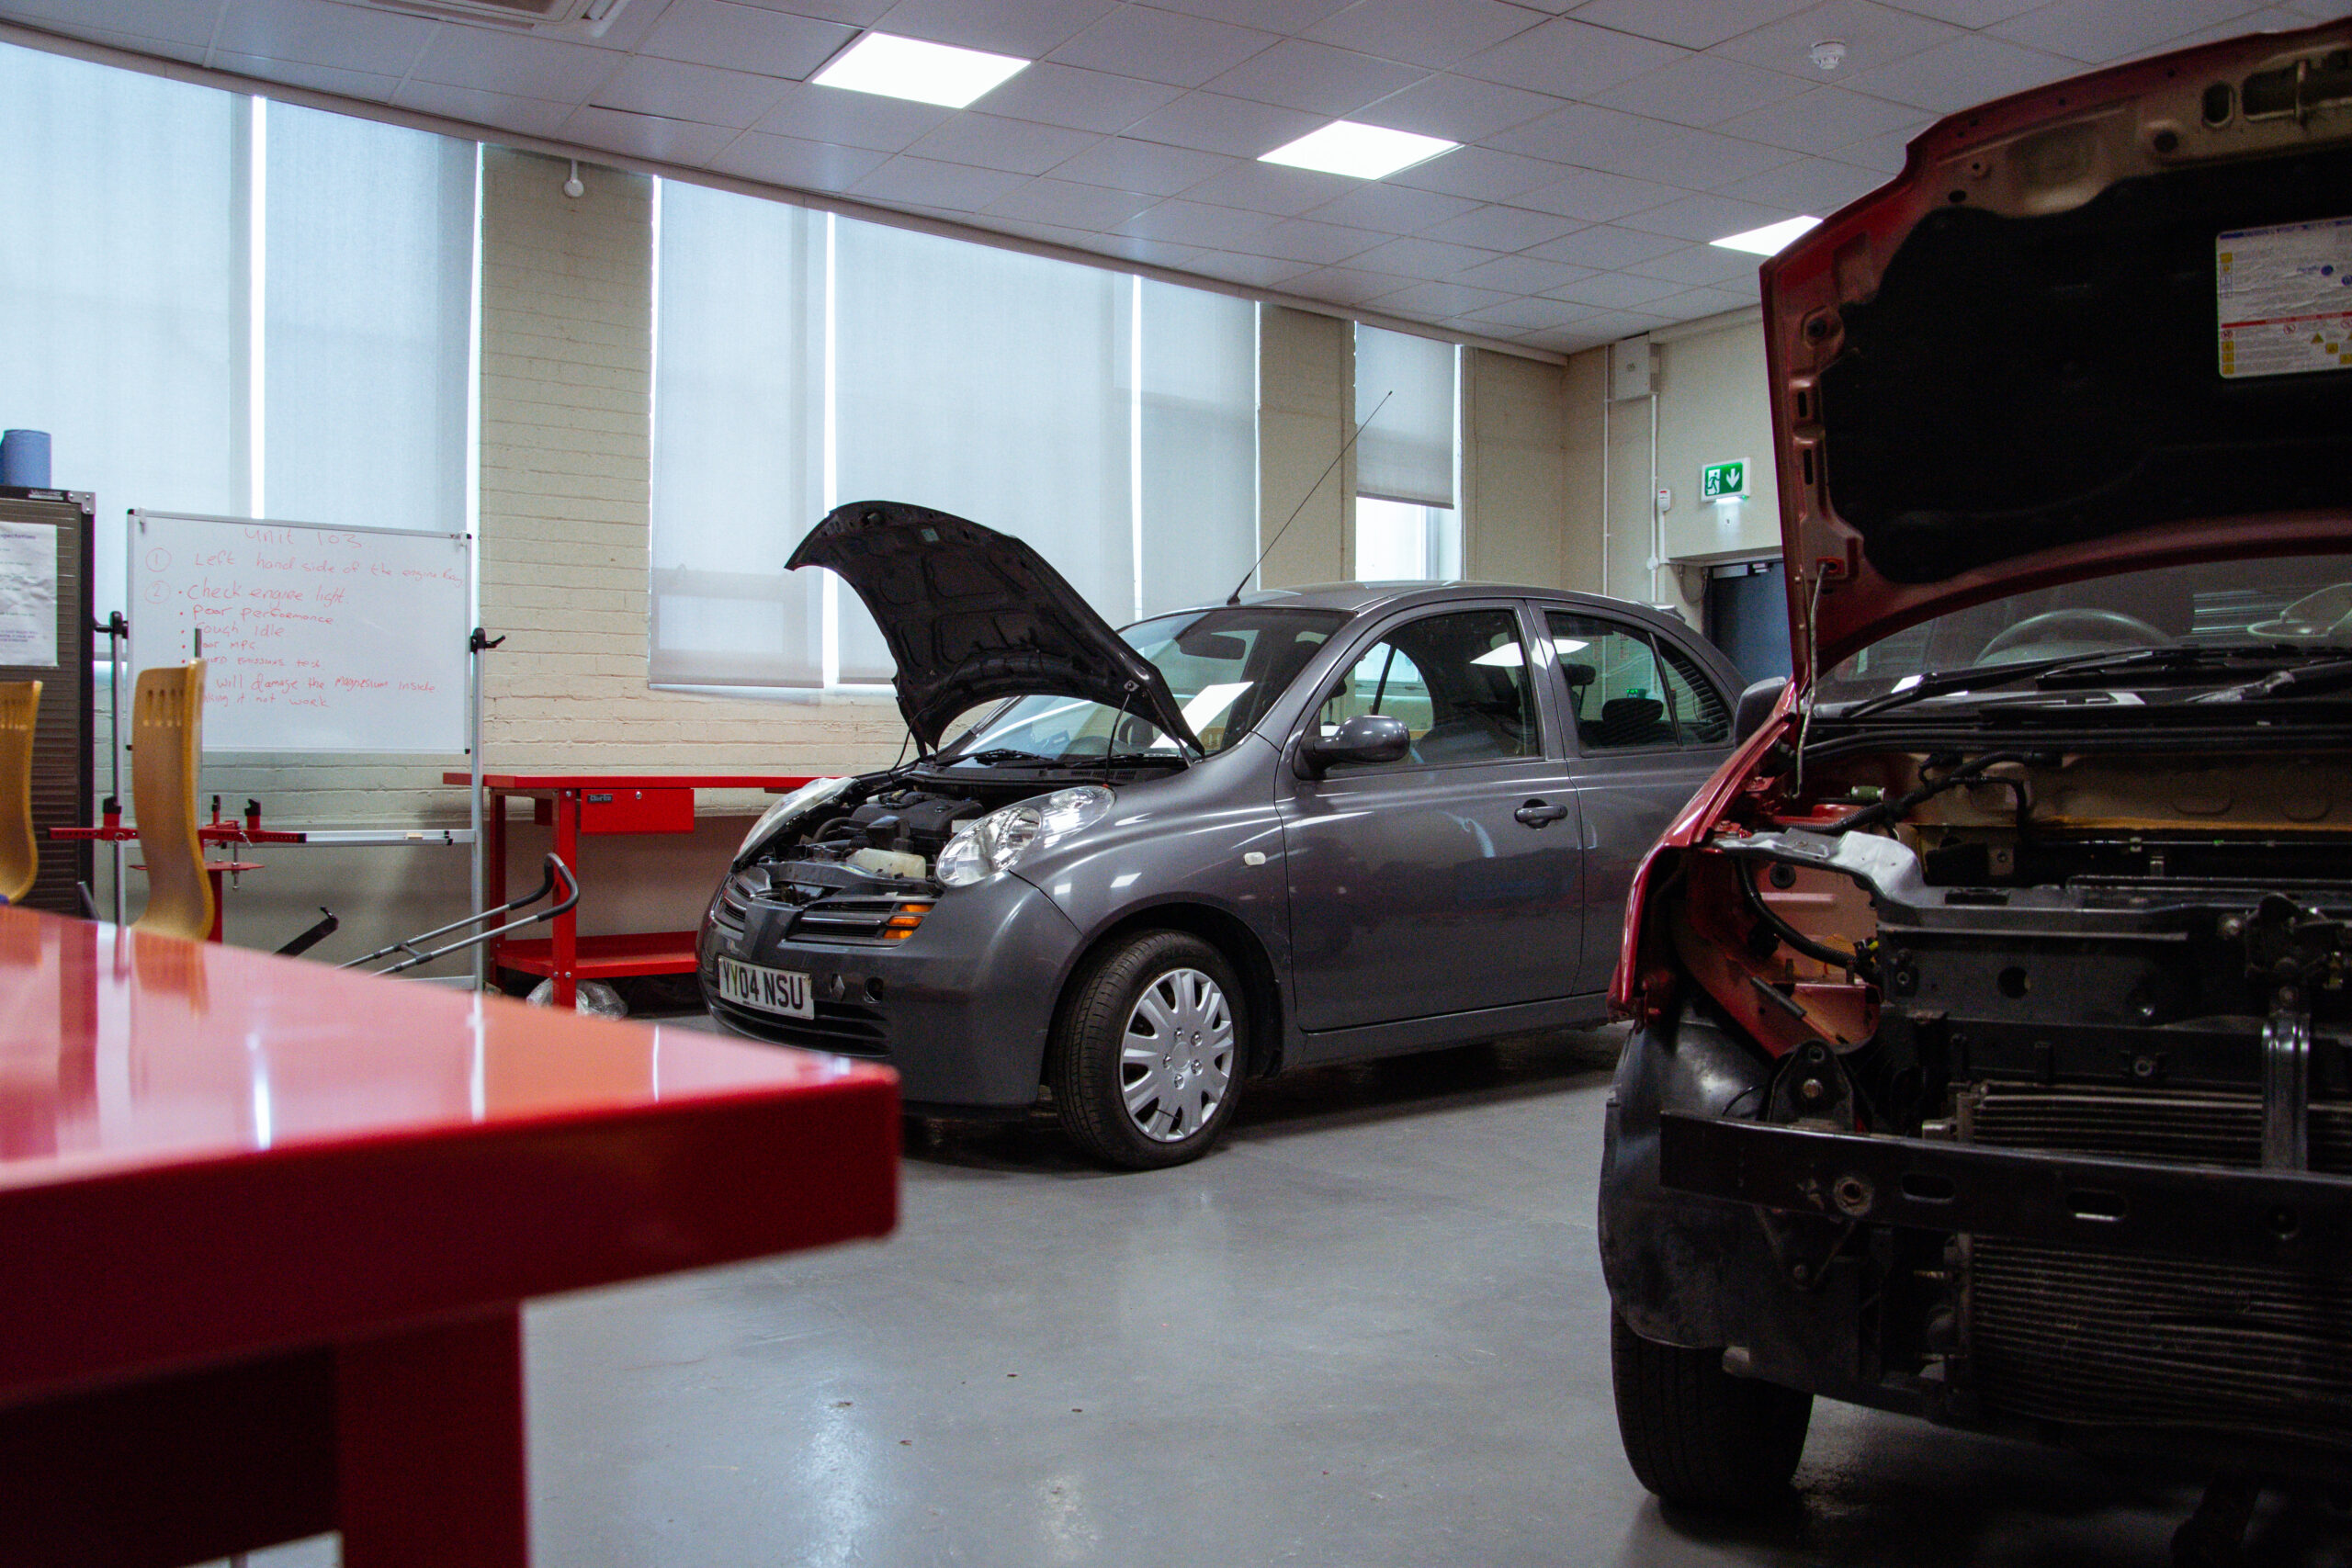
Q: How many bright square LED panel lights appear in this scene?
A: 3